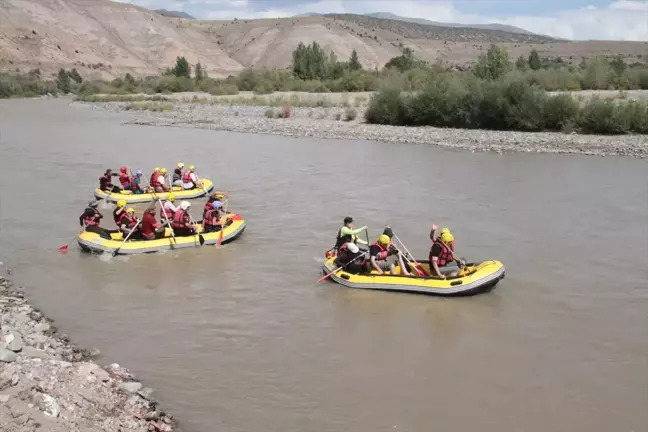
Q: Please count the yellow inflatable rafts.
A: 3